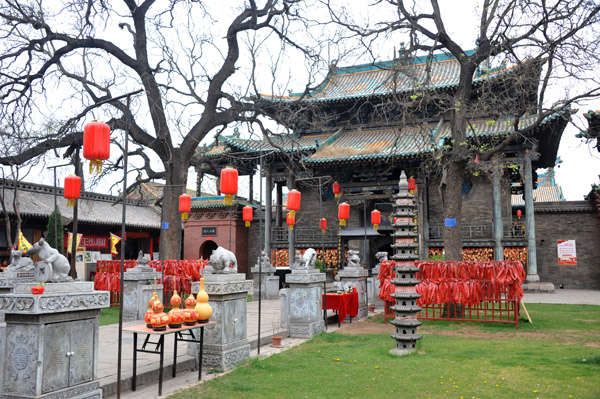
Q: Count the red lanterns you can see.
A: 13